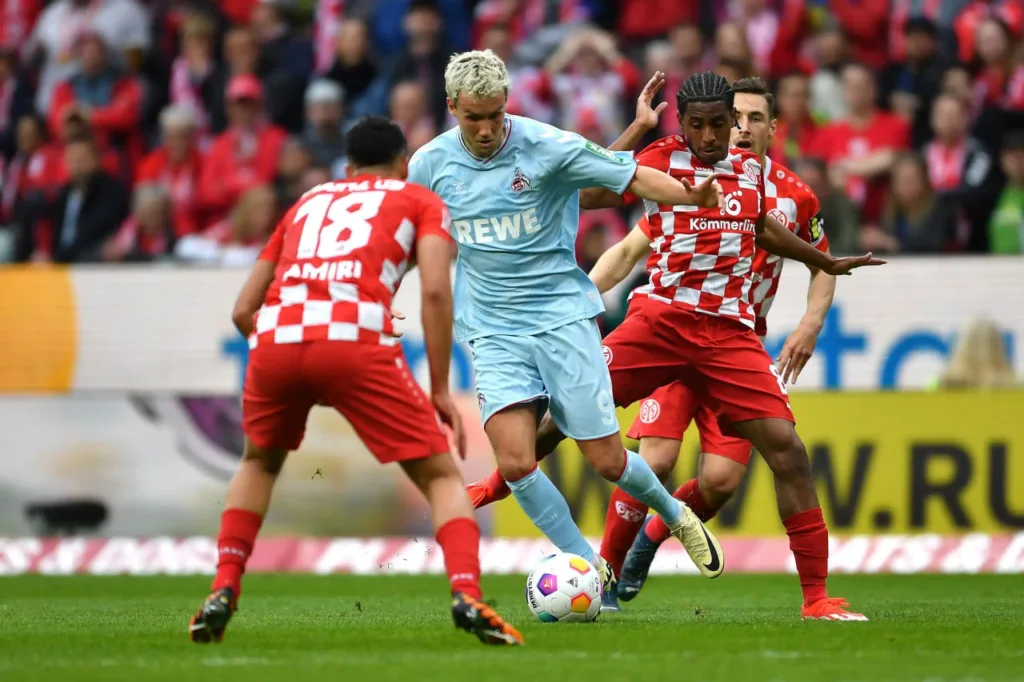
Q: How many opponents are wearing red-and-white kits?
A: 3